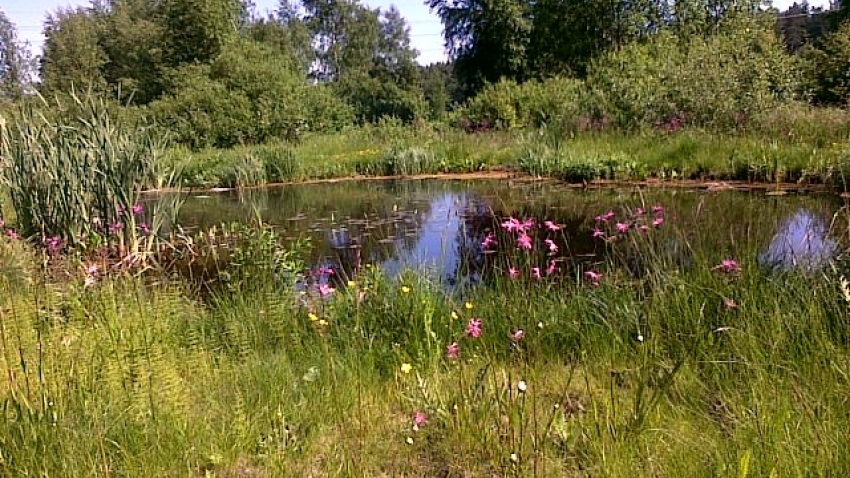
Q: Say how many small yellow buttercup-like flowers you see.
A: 7